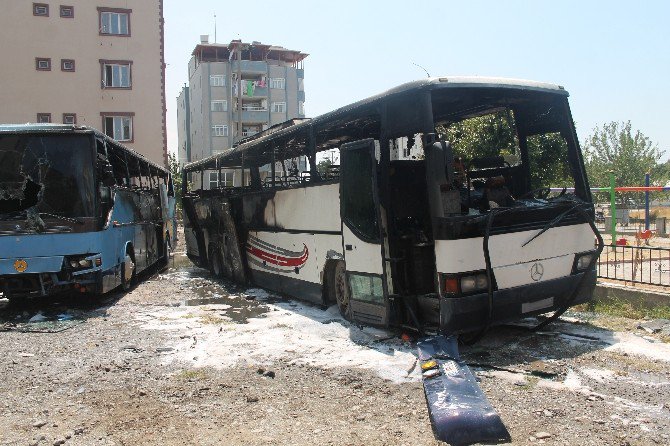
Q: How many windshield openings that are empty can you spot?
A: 1